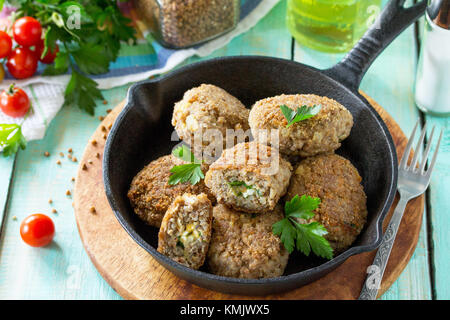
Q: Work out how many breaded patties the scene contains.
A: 7